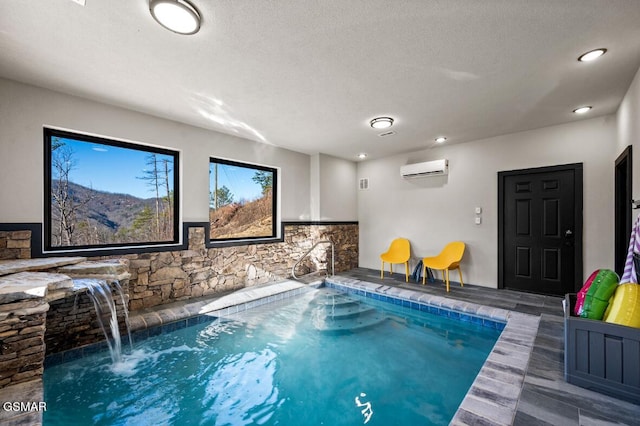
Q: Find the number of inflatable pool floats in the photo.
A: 2